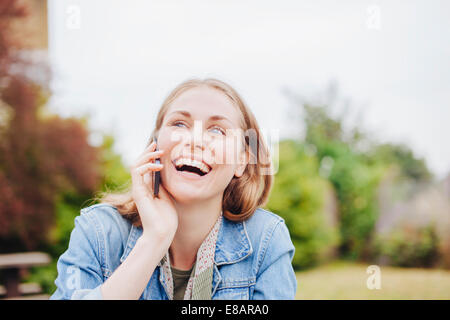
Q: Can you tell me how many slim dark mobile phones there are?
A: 1